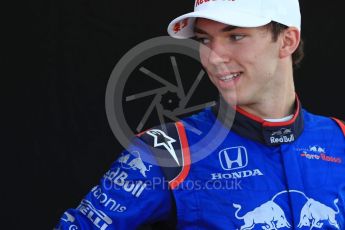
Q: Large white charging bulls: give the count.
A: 2